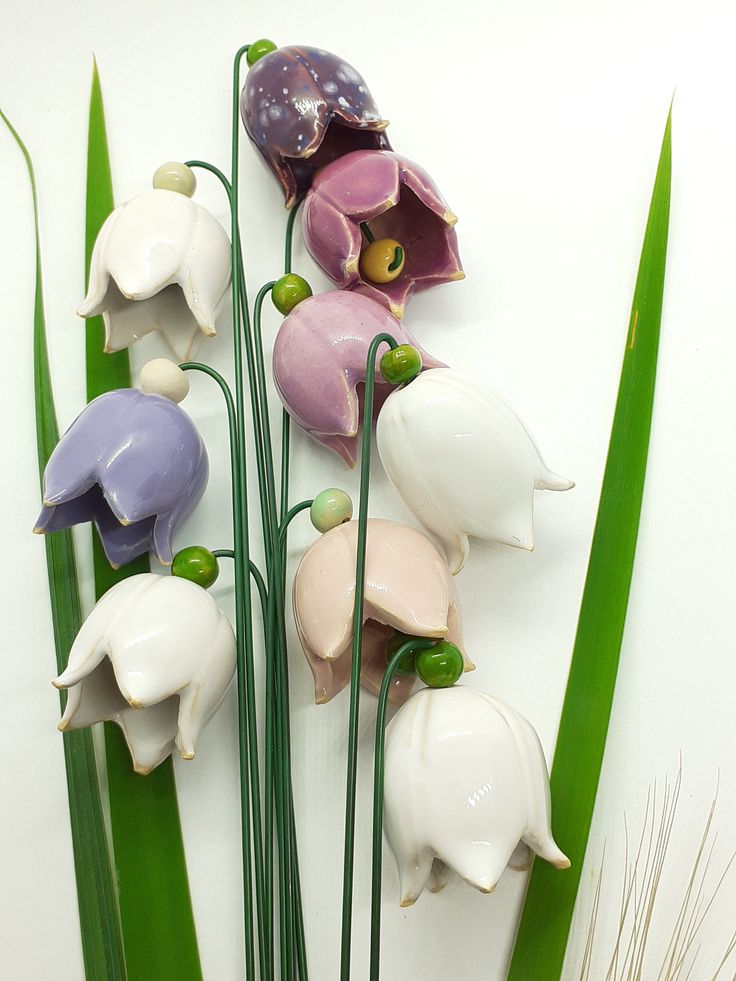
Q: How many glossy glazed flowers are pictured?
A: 9